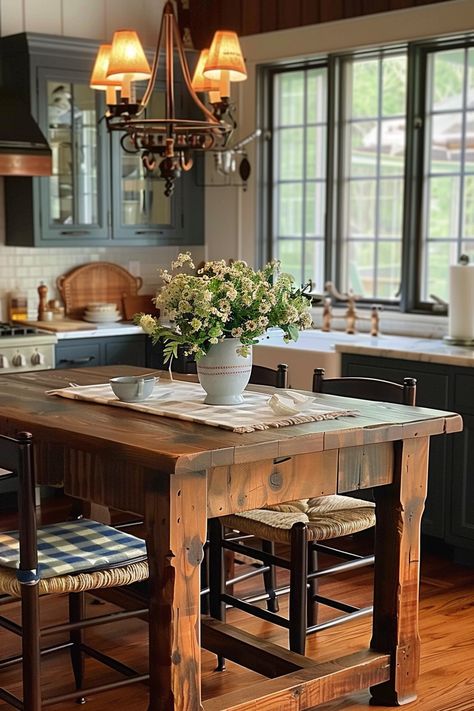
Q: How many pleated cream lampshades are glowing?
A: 4